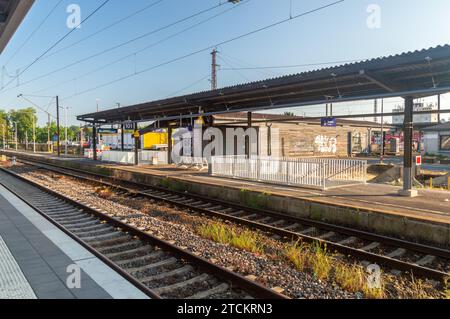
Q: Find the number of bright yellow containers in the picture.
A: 1